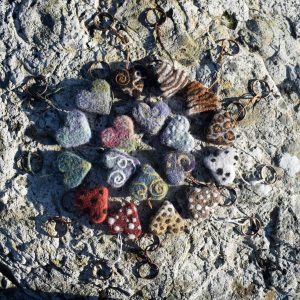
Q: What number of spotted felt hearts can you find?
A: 6